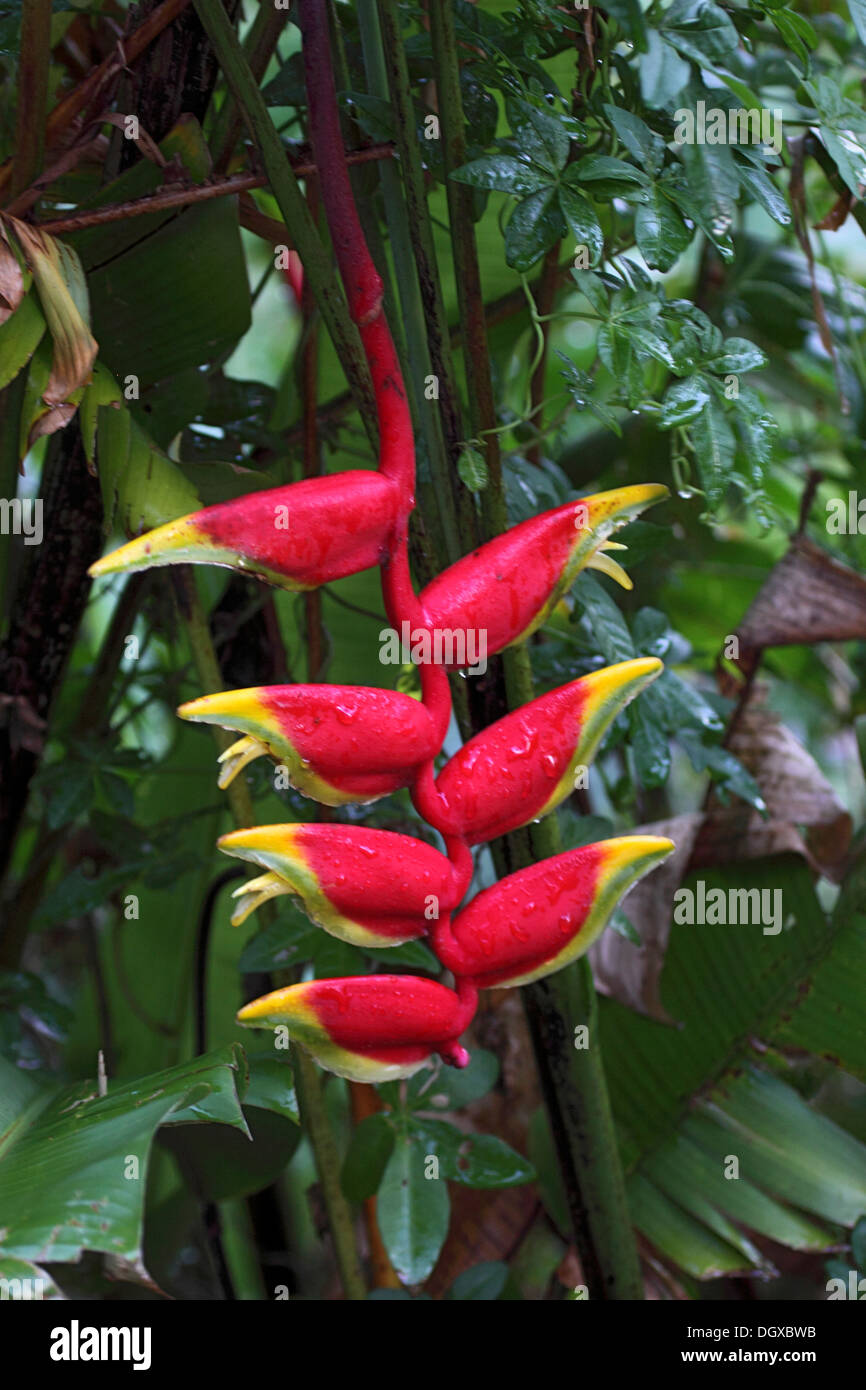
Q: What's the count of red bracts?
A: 7